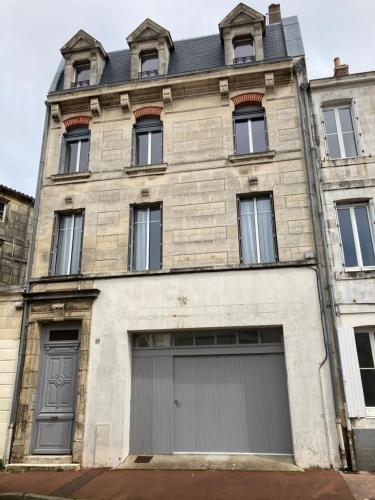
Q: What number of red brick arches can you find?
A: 3